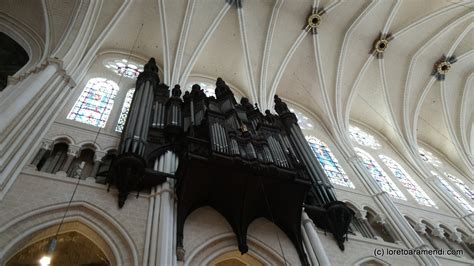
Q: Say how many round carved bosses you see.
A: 3